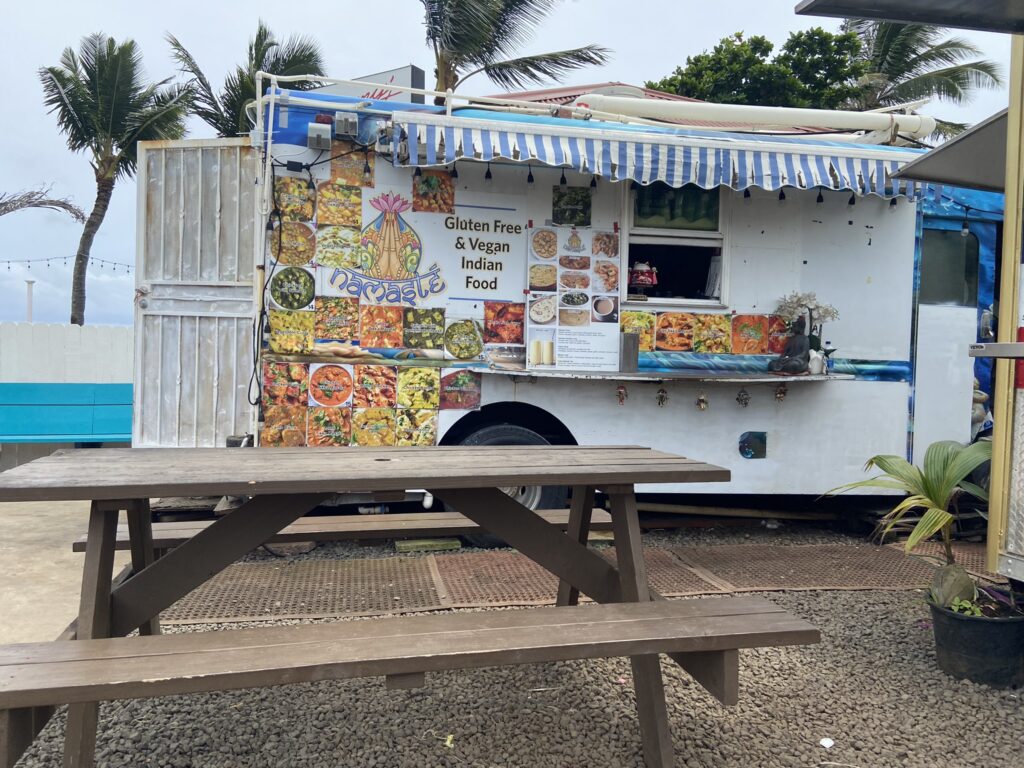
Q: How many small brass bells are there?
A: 5